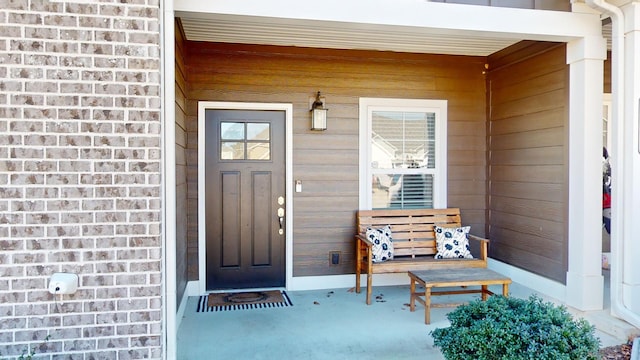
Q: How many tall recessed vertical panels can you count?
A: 2